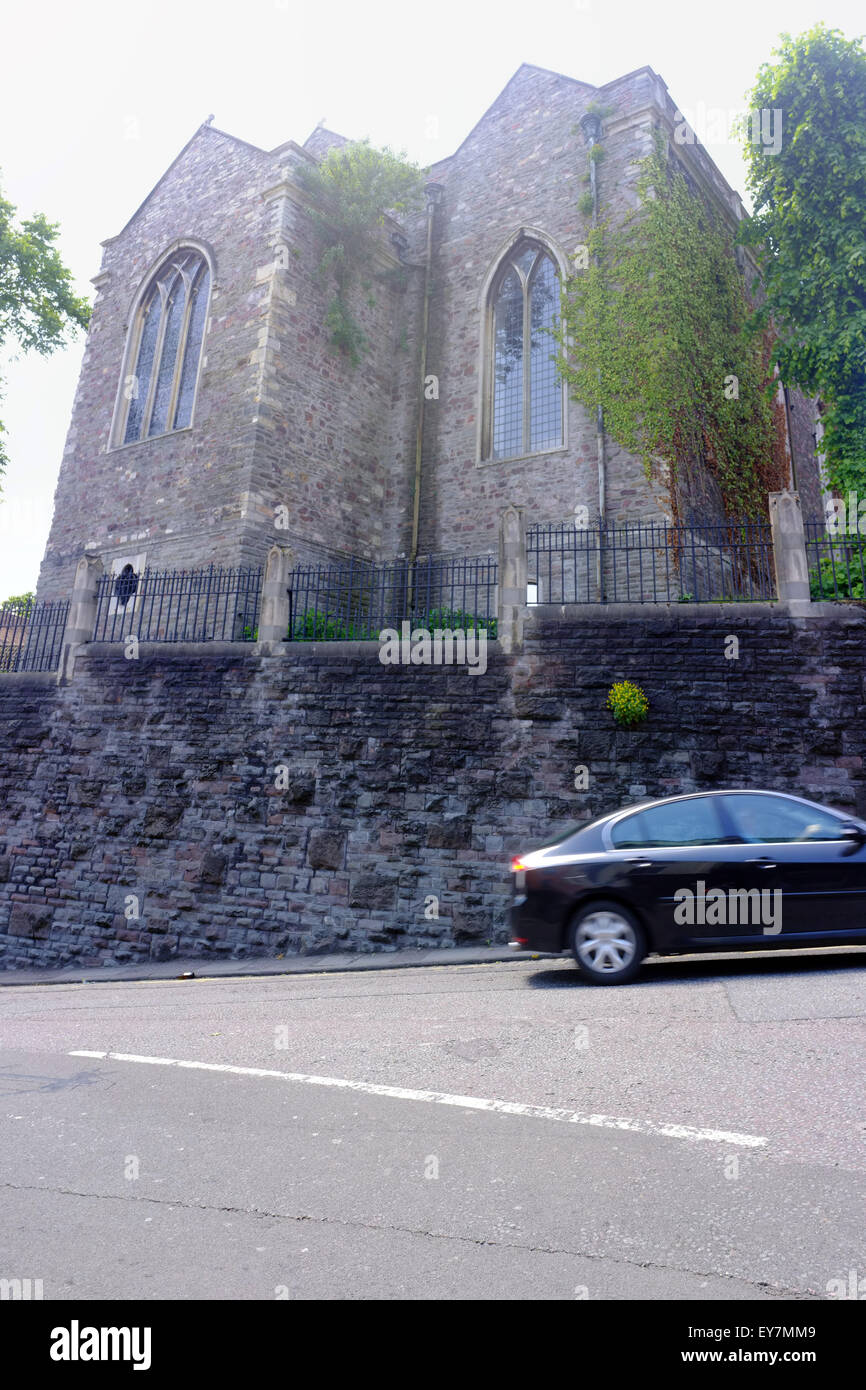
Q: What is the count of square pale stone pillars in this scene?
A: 4